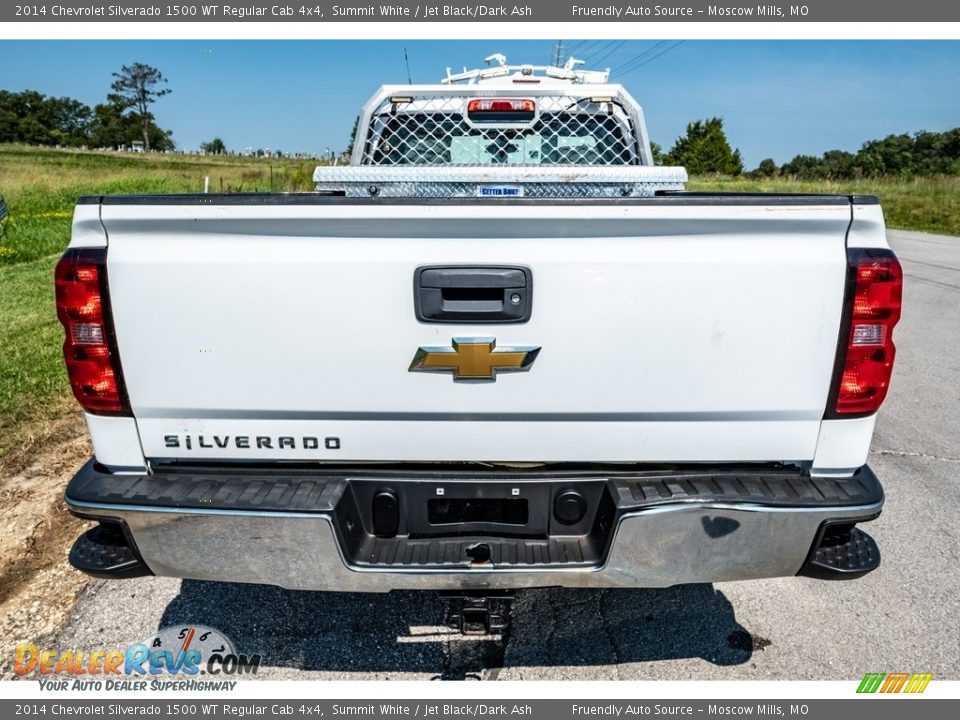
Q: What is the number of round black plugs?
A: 1